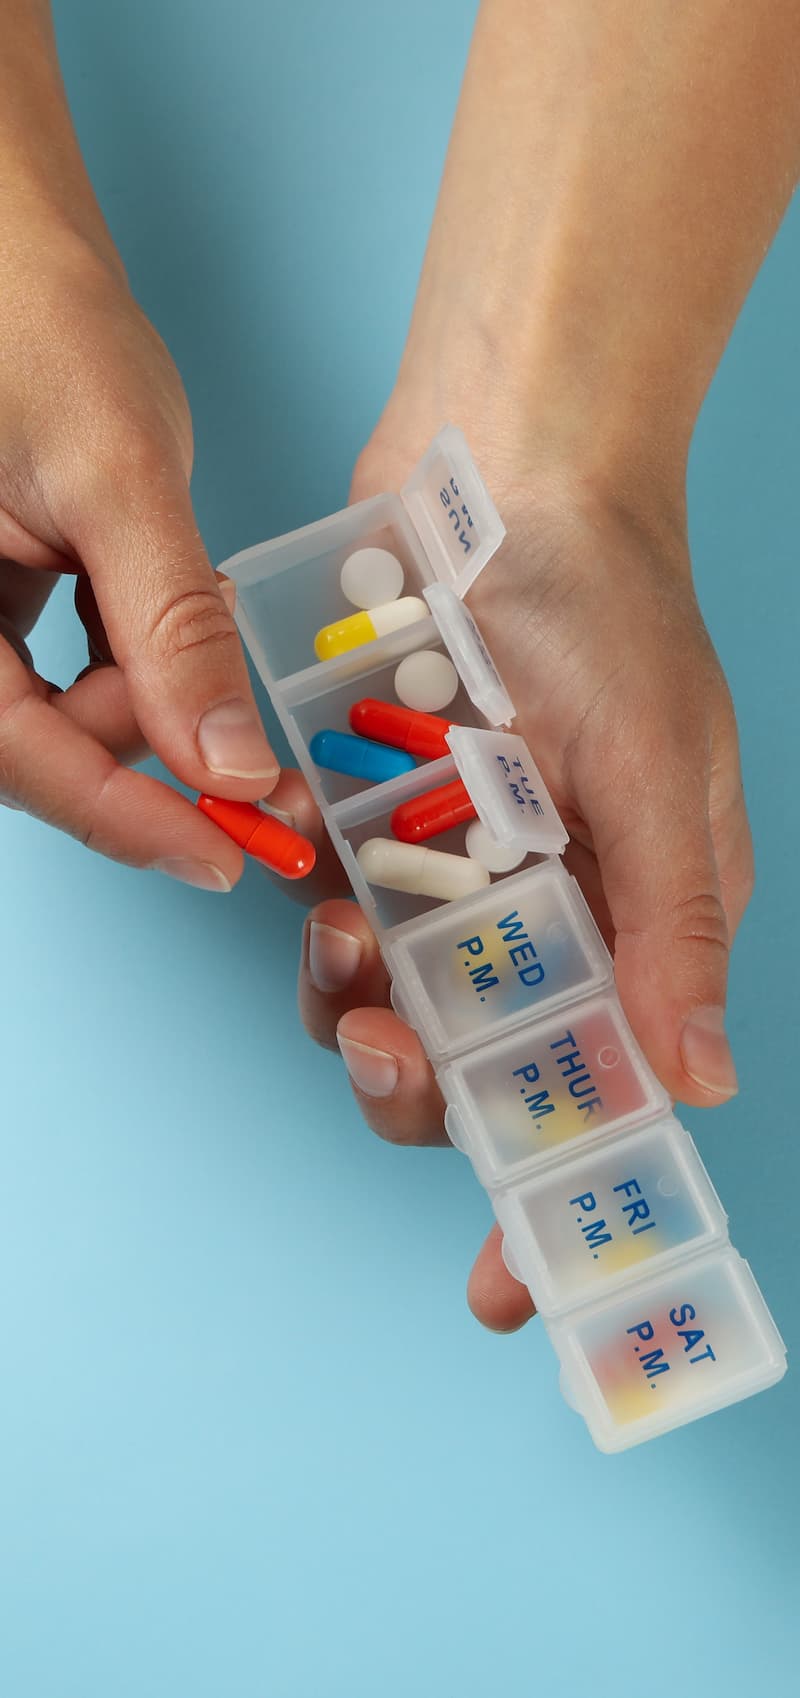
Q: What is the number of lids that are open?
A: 3